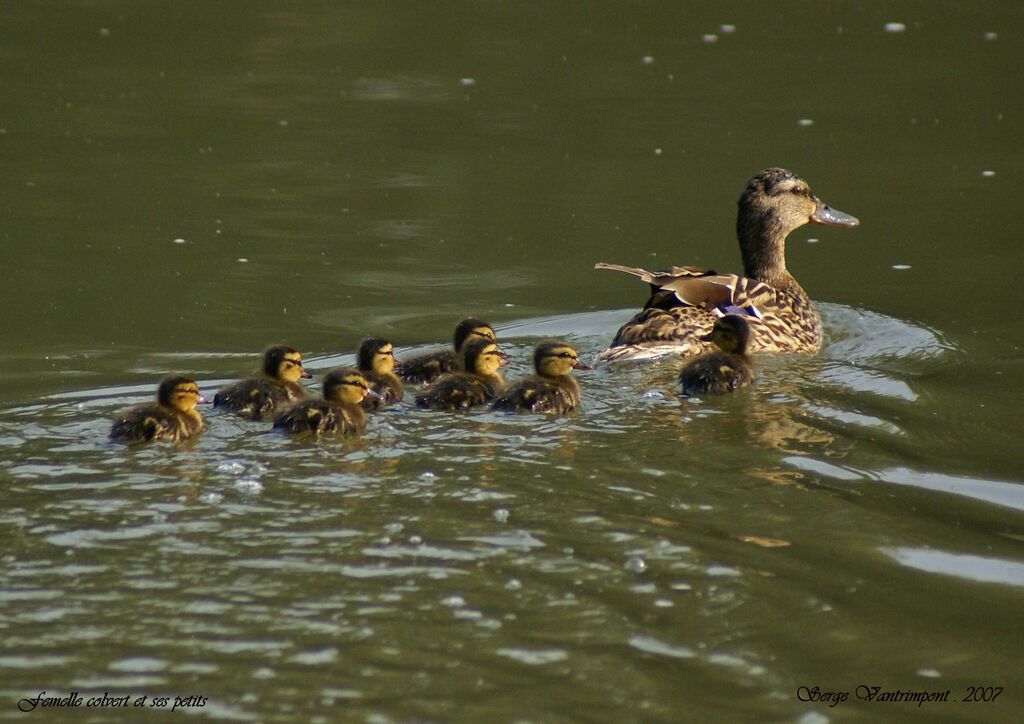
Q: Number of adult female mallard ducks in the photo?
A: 1